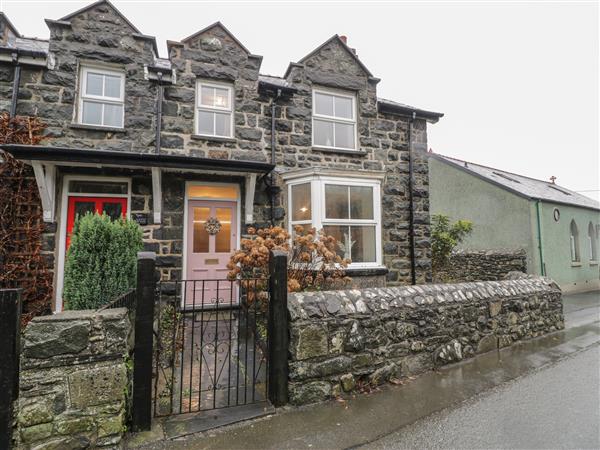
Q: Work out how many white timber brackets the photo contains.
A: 3